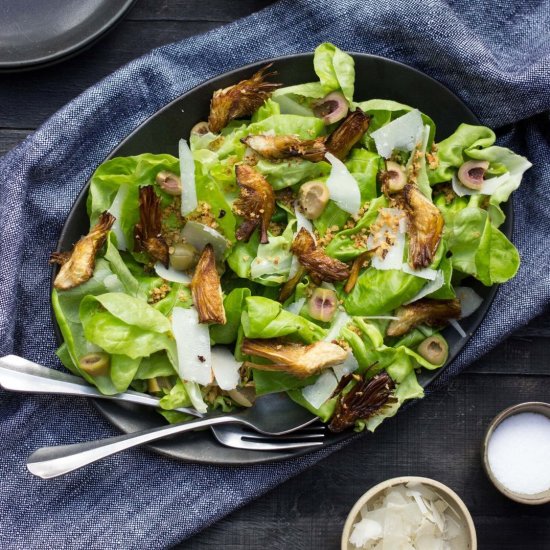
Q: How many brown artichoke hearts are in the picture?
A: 12